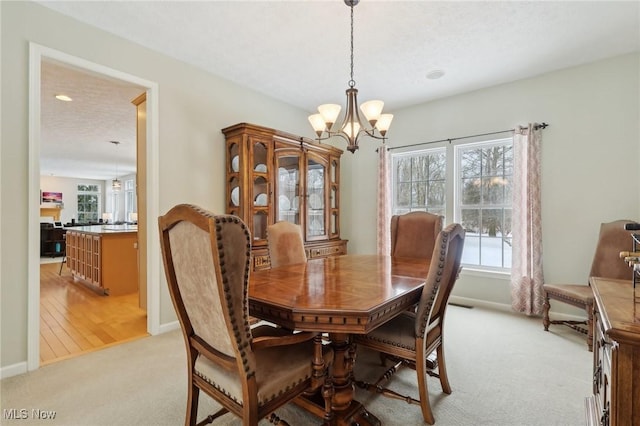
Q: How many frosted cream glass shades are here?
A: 5